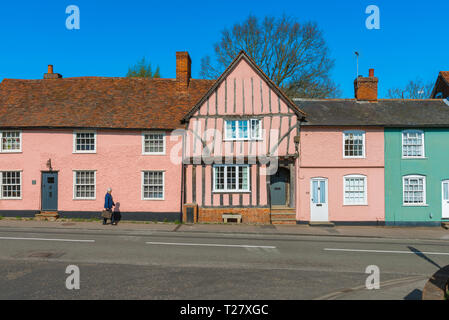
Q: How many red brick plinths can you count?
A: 1